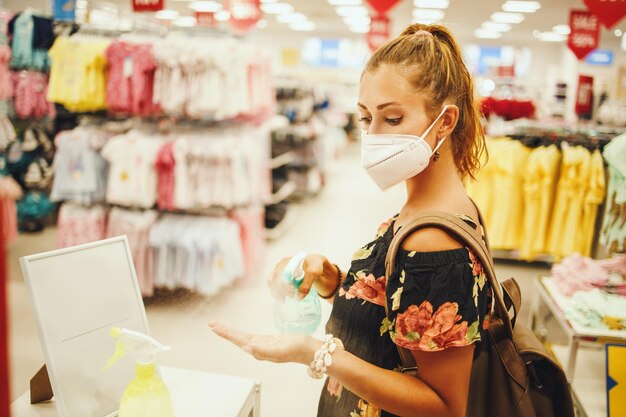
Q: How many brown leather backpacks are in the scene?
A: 1